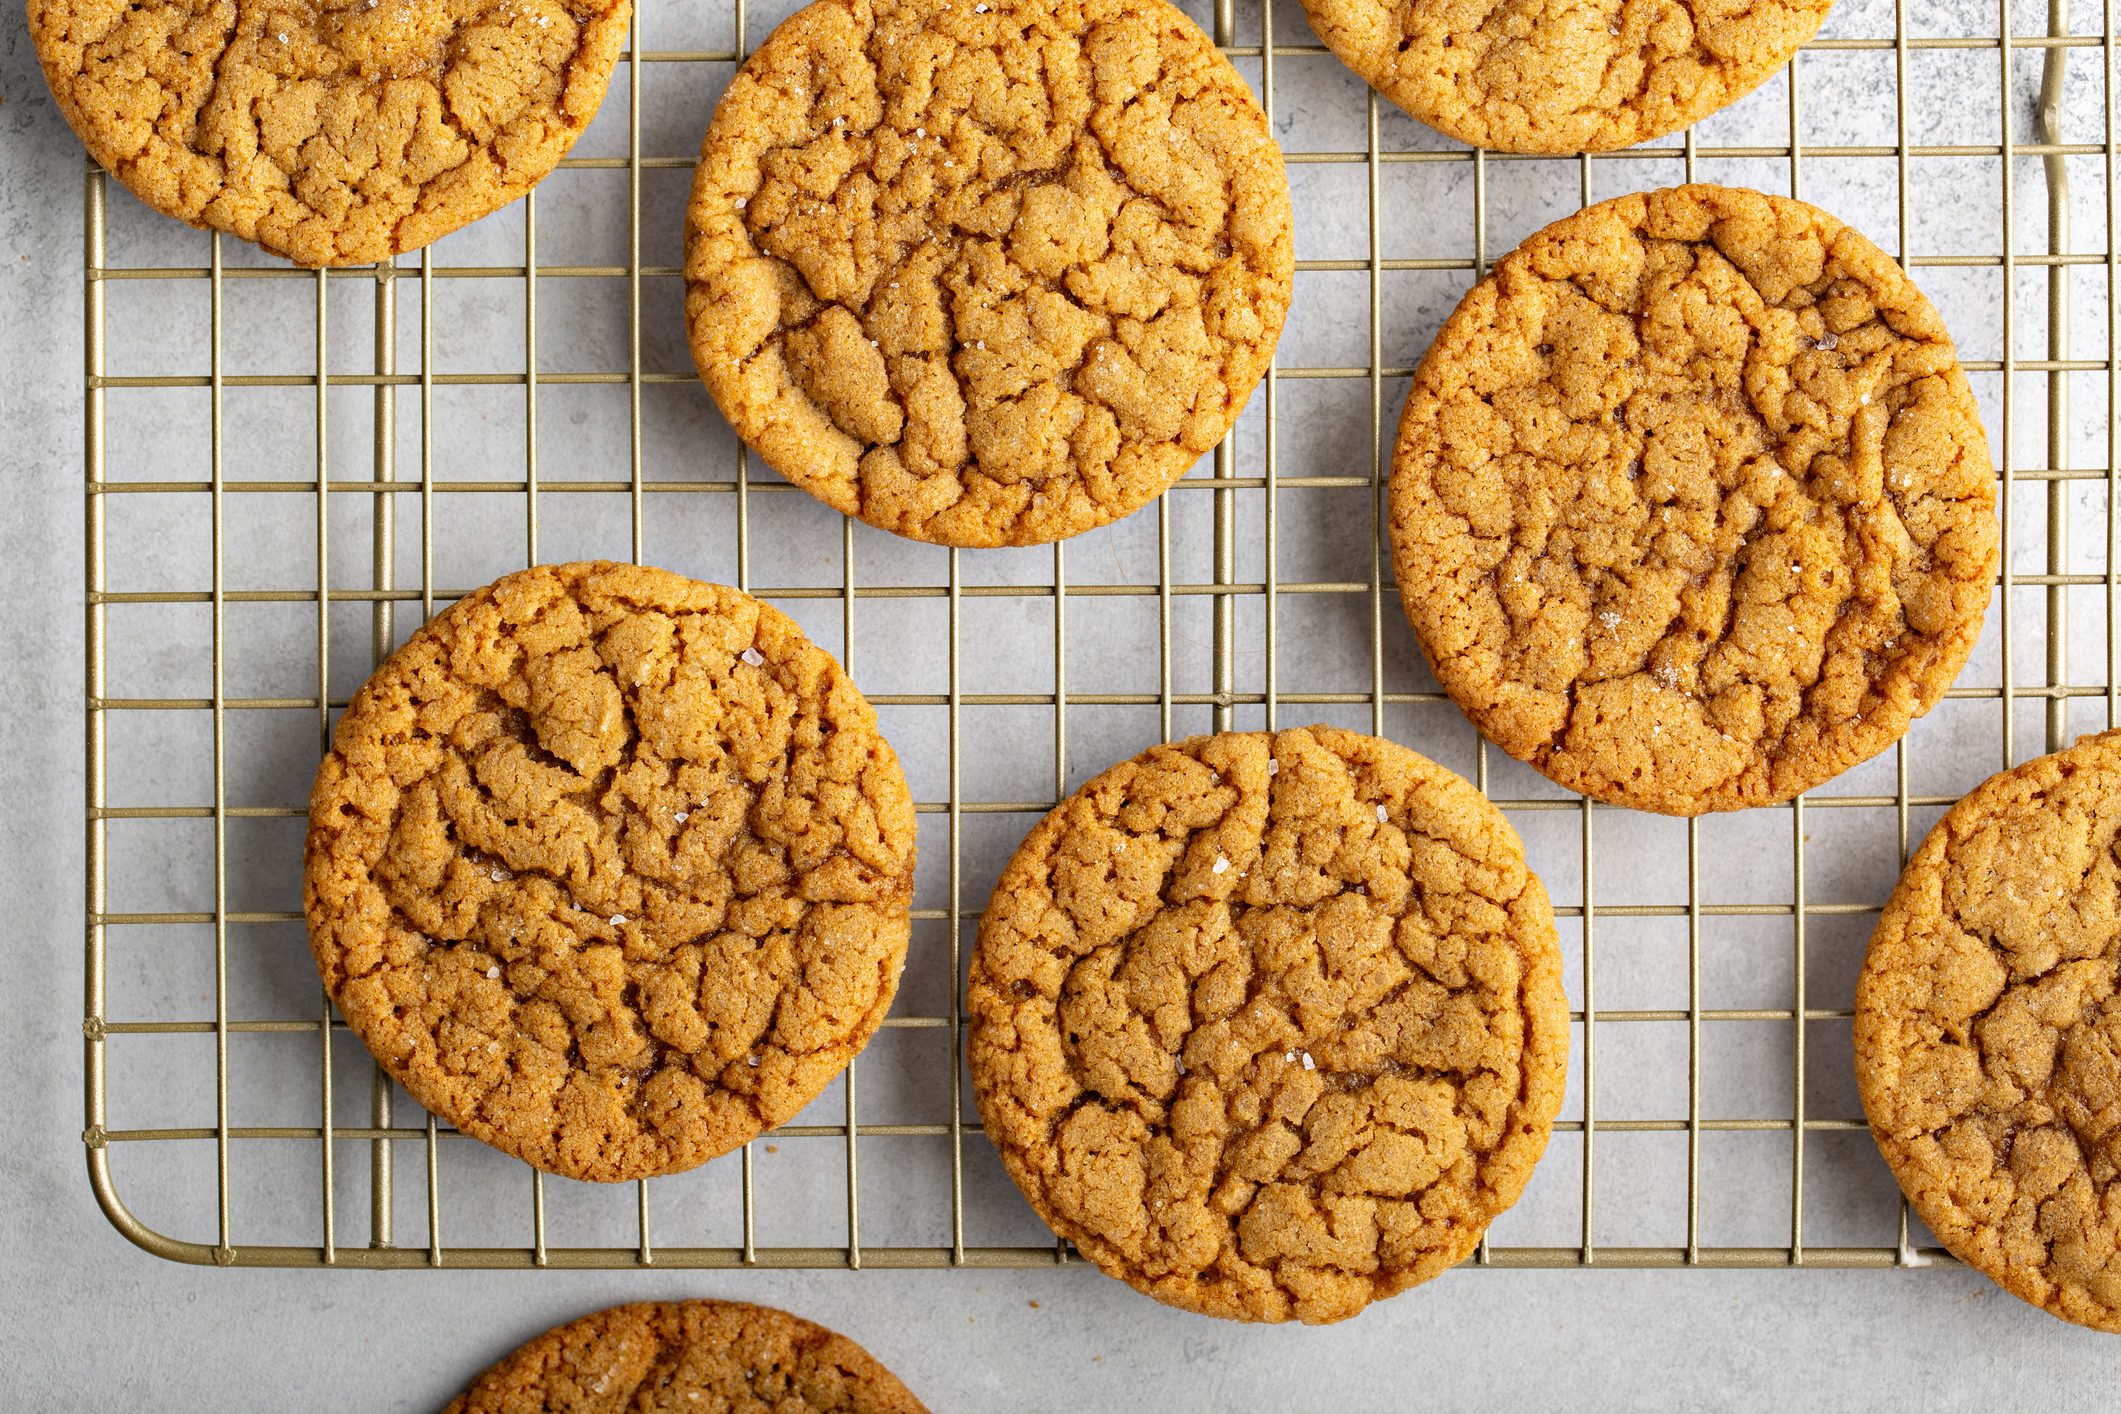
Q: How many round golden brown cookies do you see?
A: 8